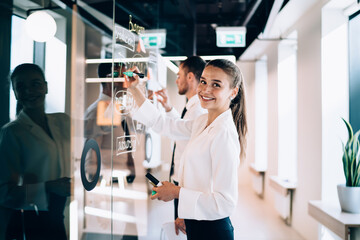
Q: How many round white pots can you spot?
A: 1